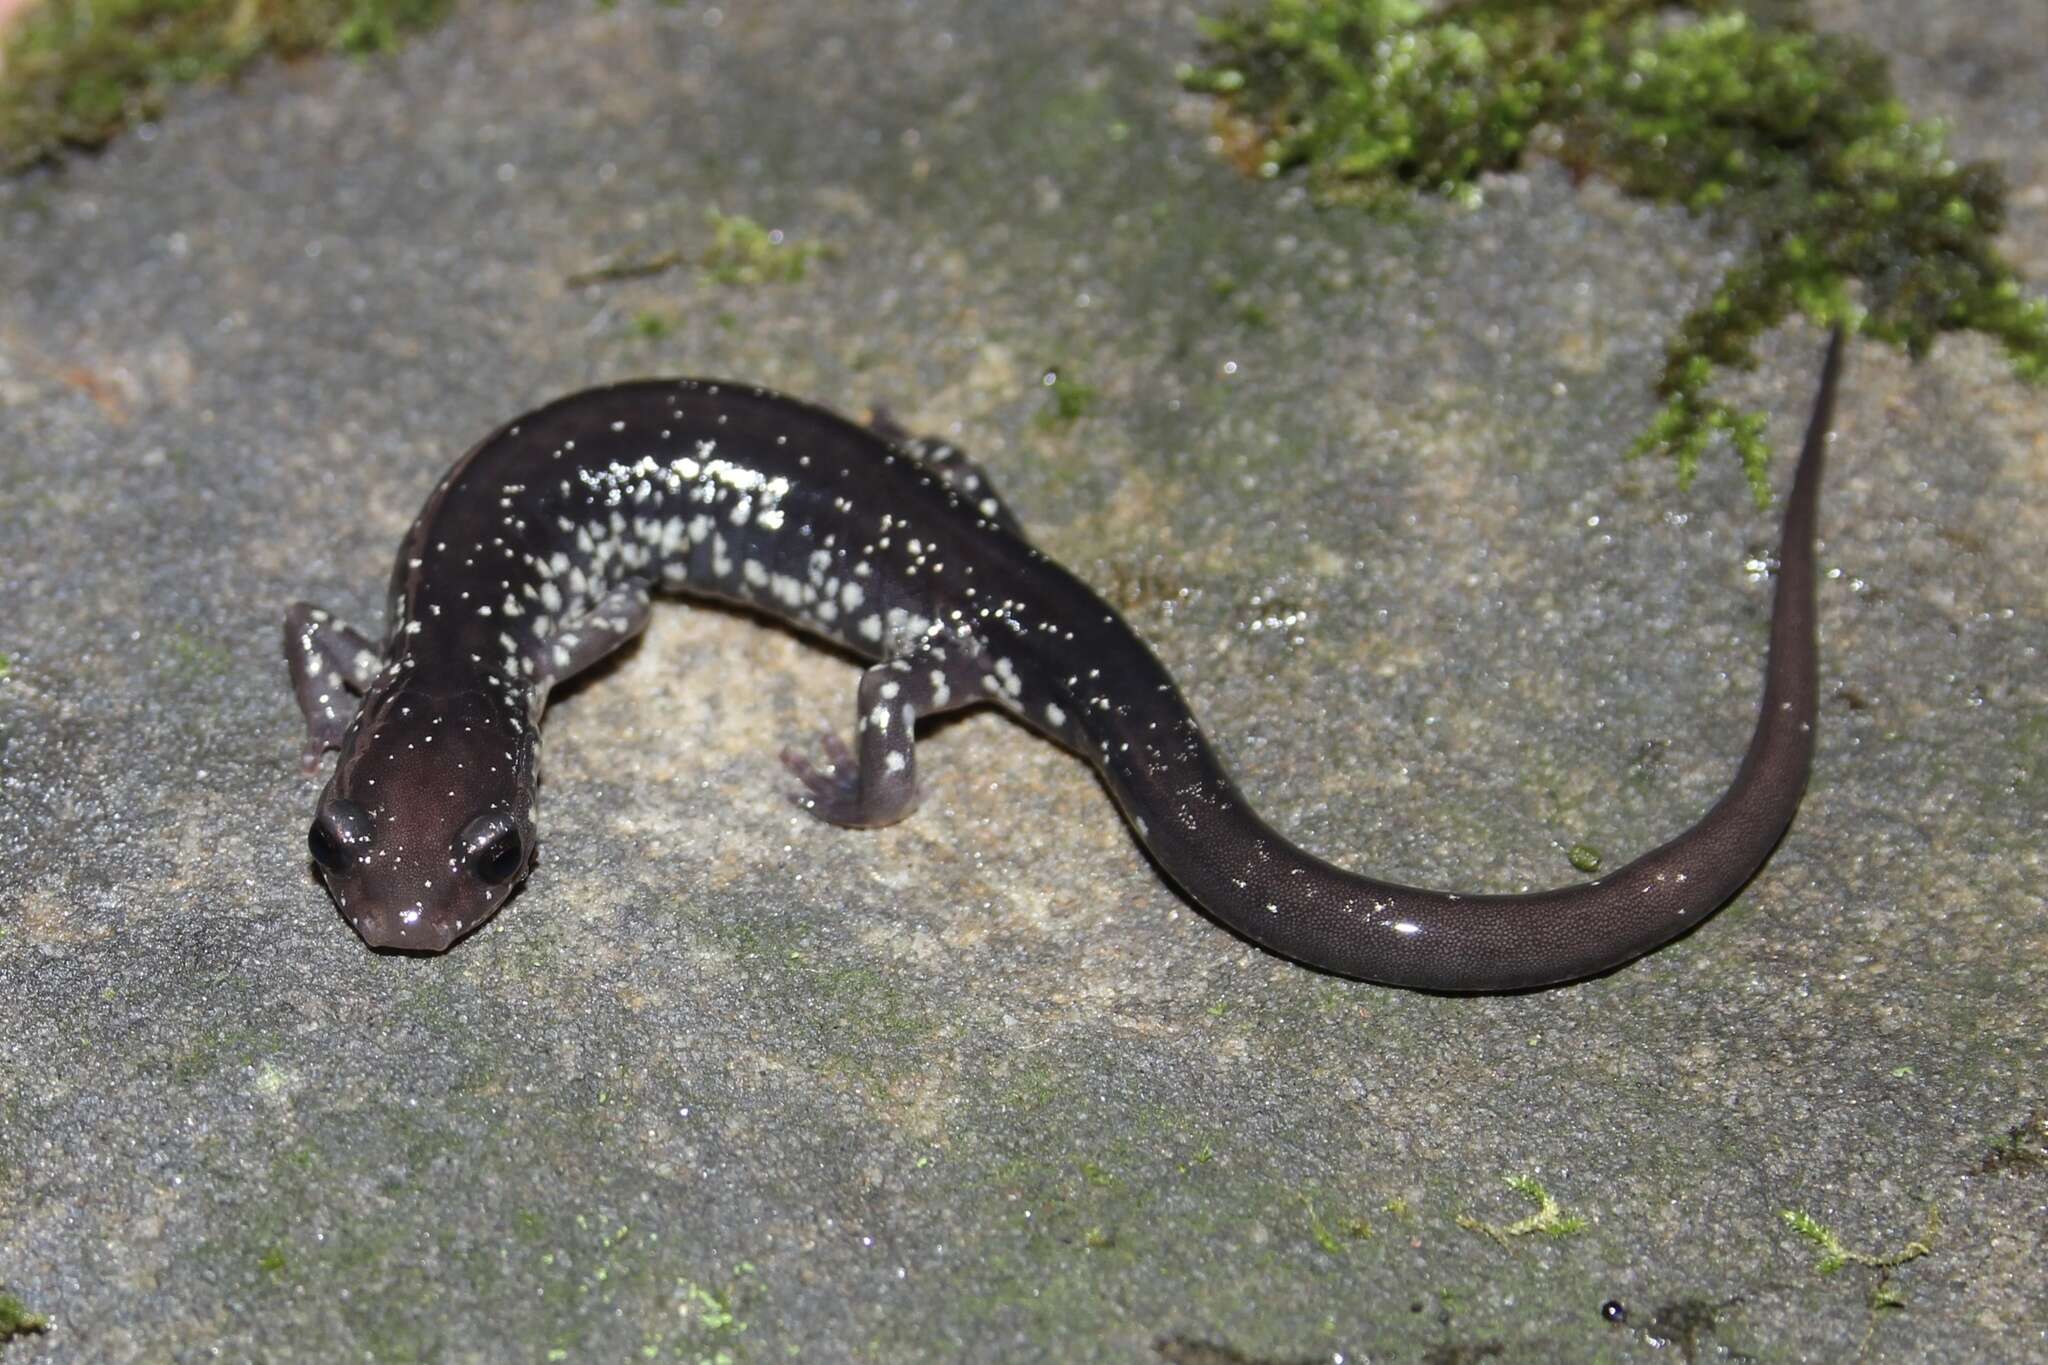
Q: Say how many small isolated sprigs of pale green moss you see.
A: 2